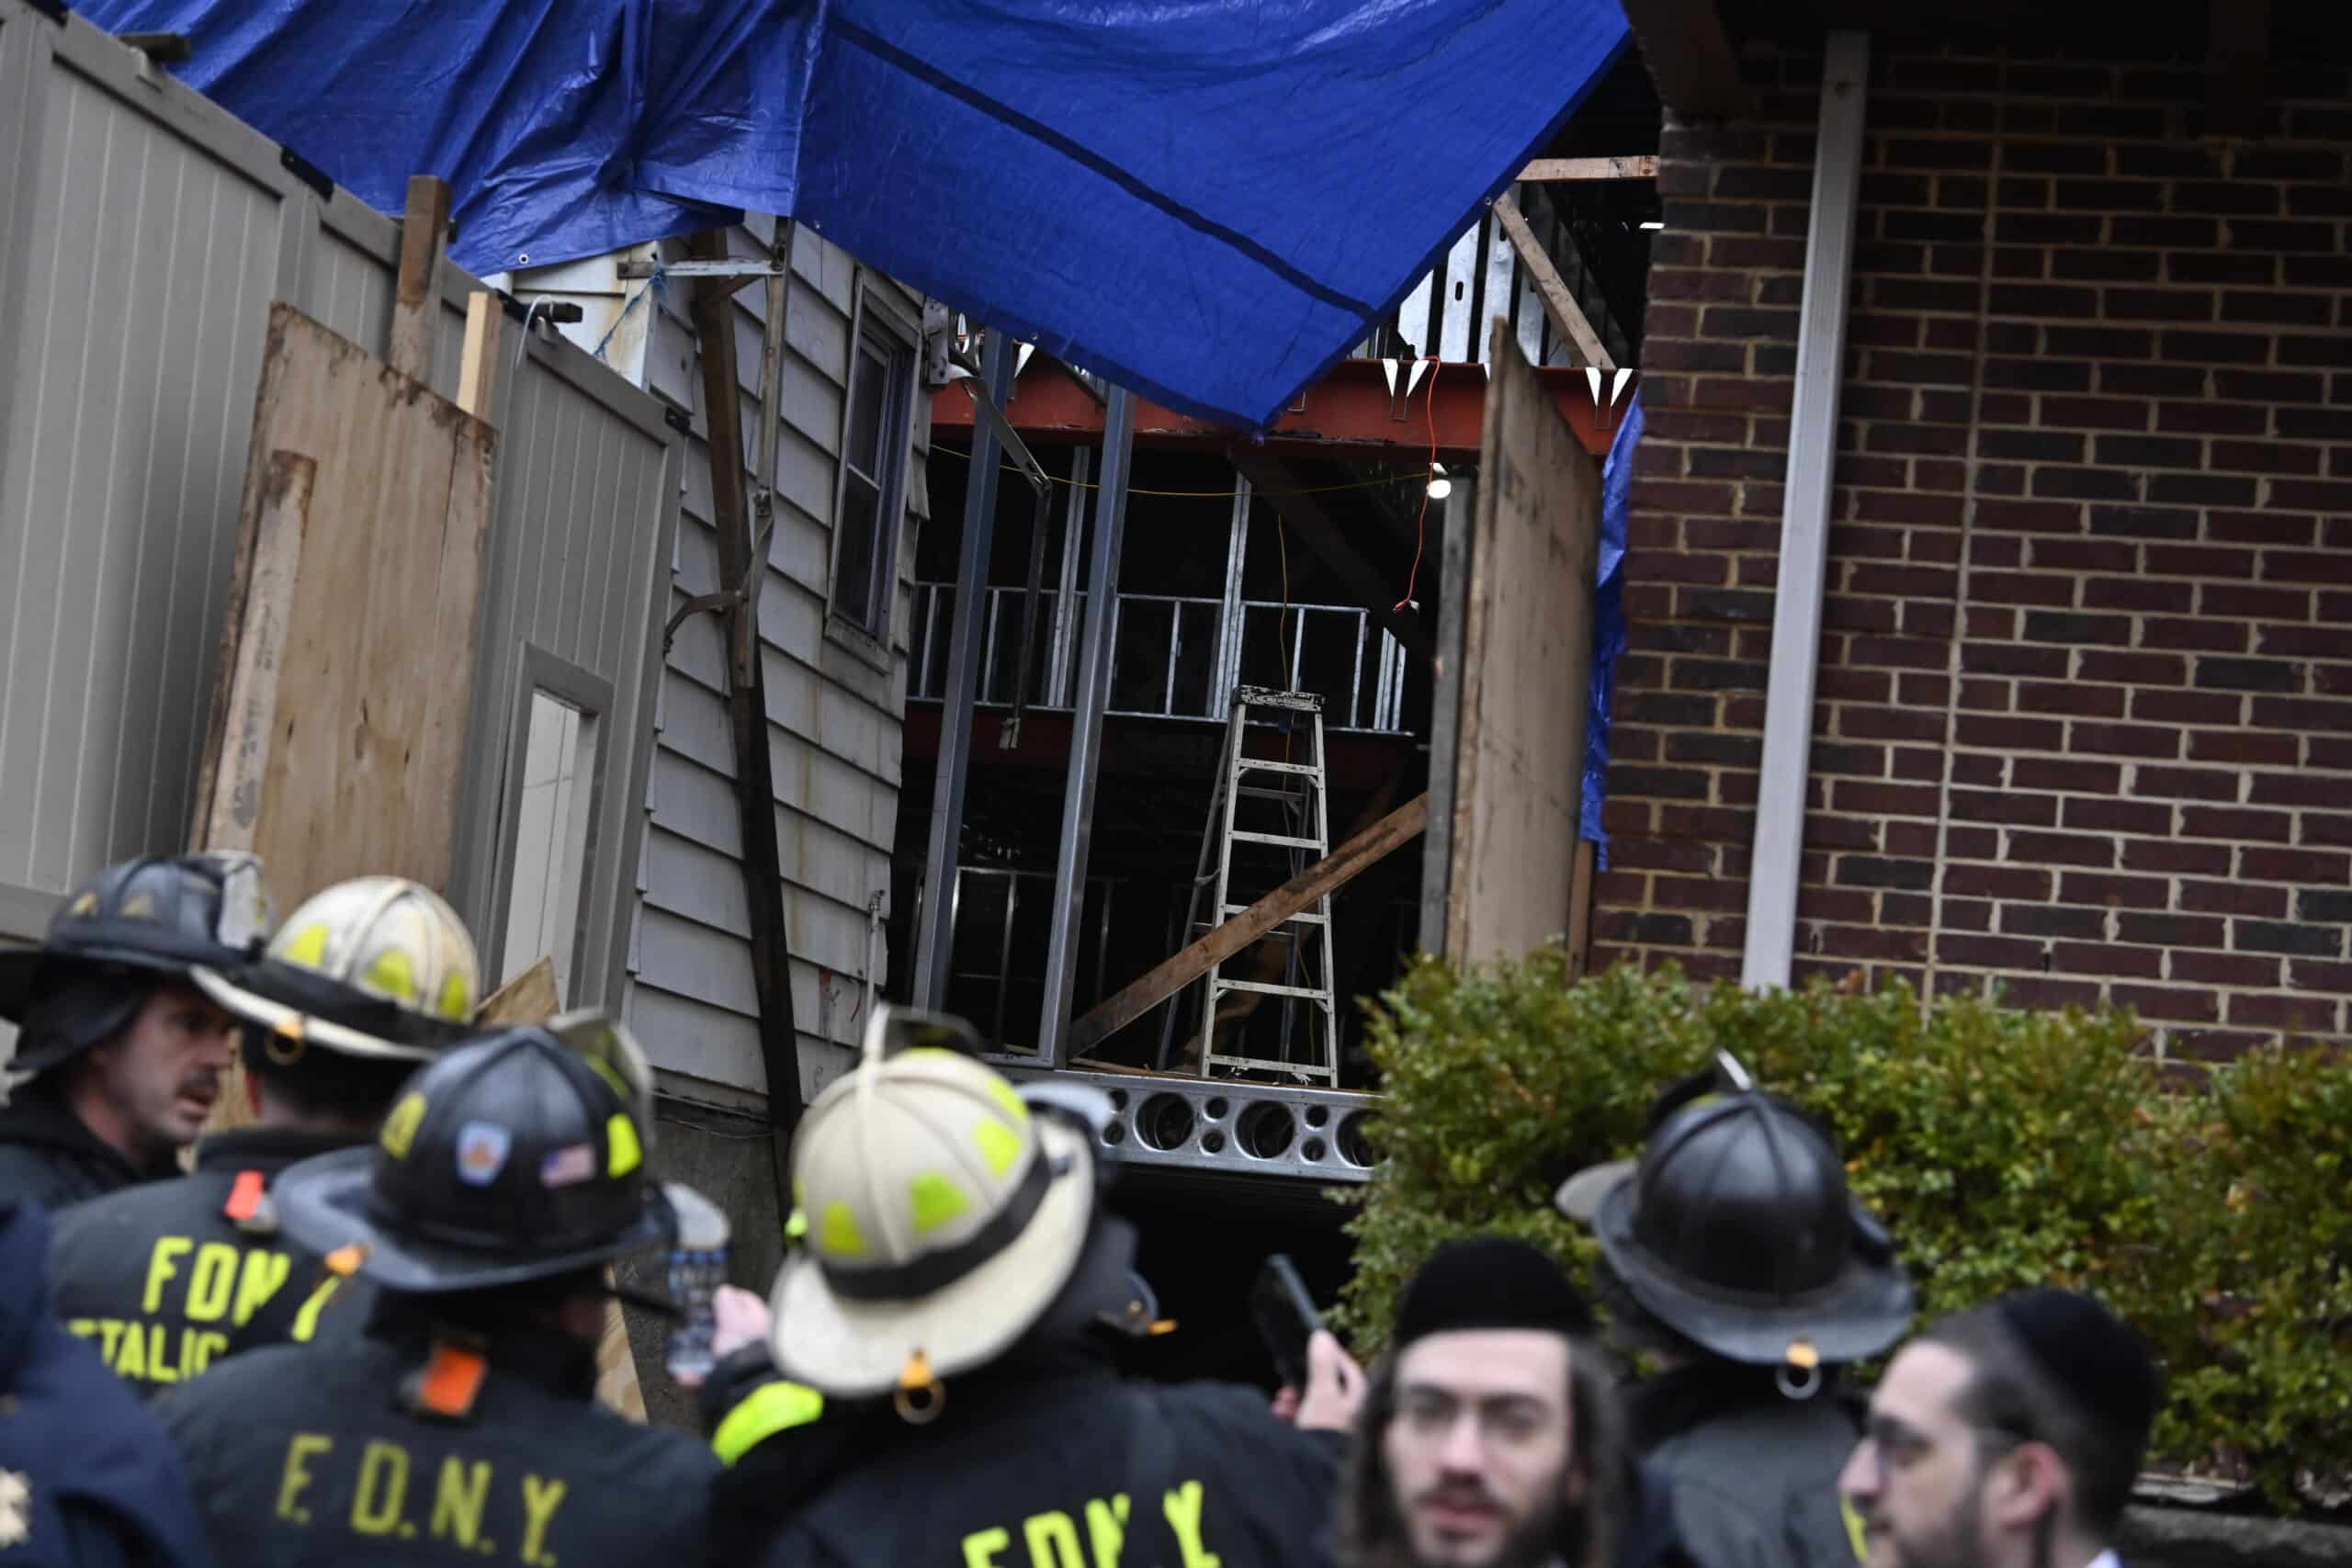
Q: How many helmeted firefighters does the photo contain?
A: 5